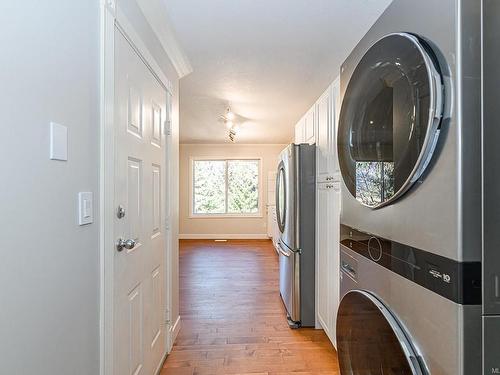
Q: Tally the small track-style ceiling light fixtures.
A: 1